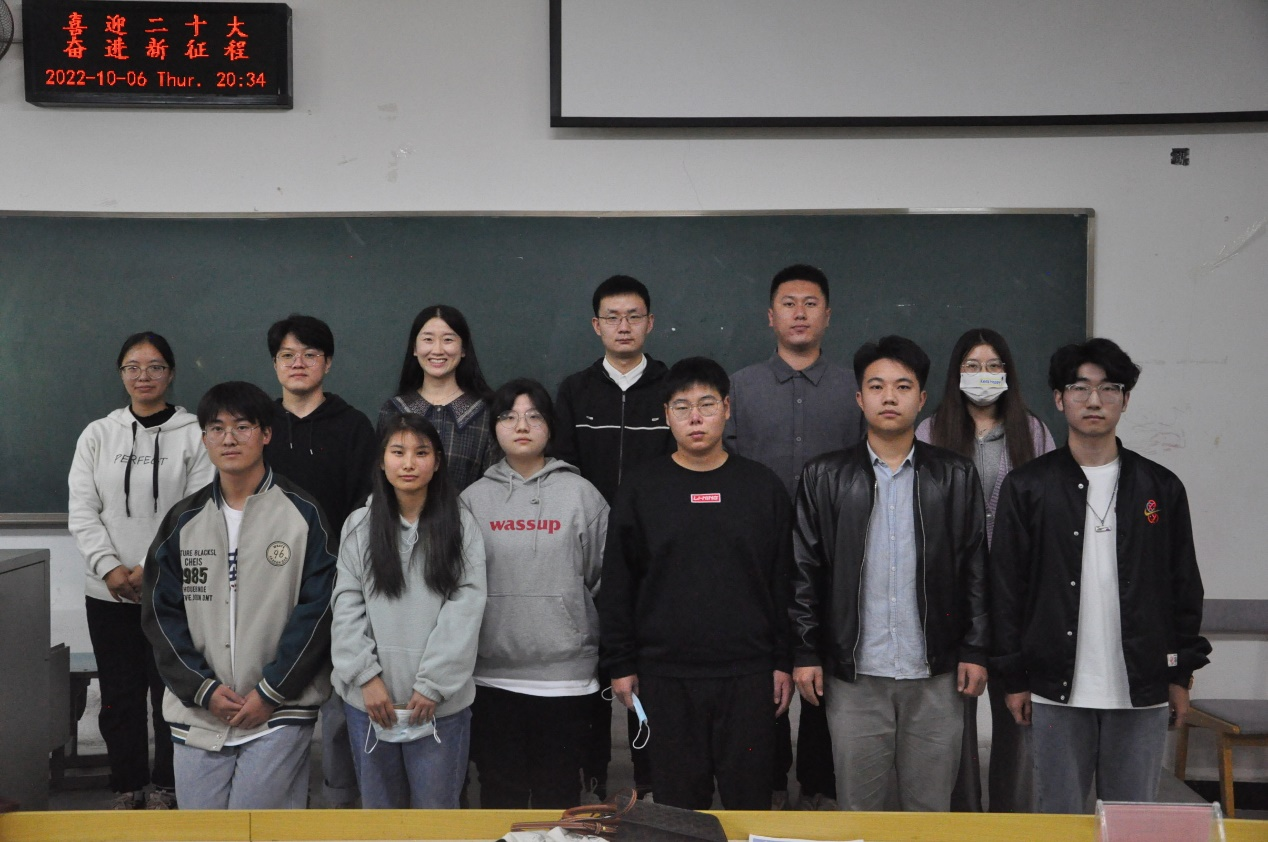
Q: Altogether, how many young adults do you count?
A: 12